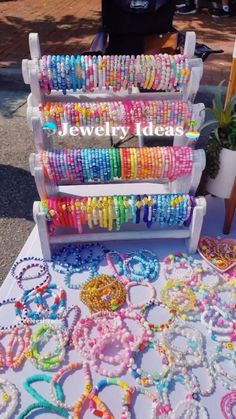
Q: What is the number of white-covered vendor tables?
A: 1